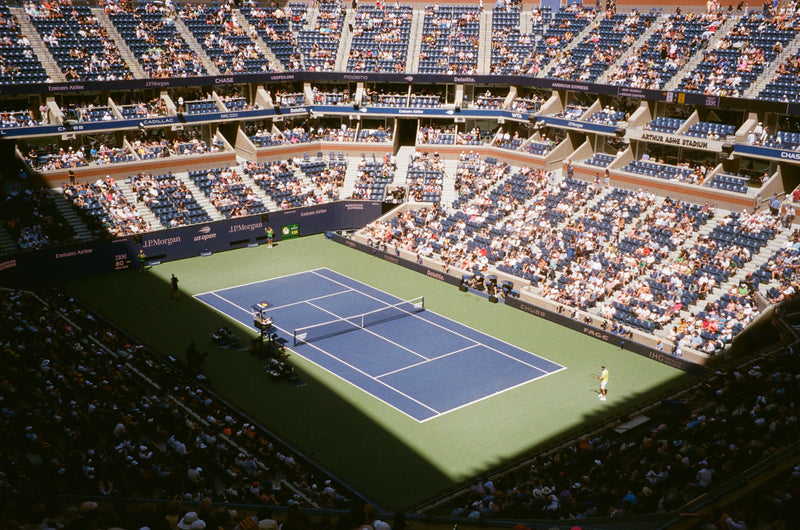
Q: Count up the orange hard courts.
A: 0